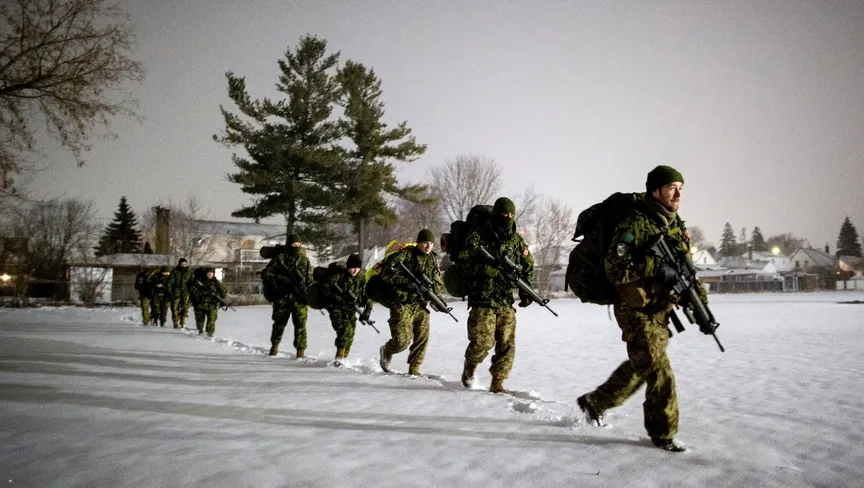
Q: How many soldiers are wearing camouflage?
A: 9